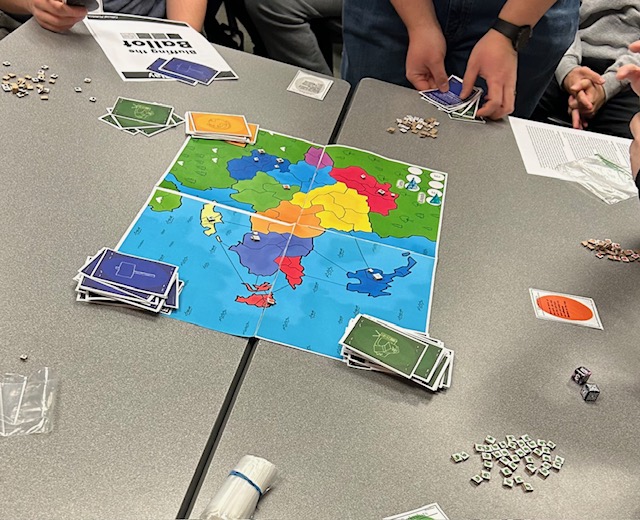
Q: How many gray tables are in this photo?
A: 2